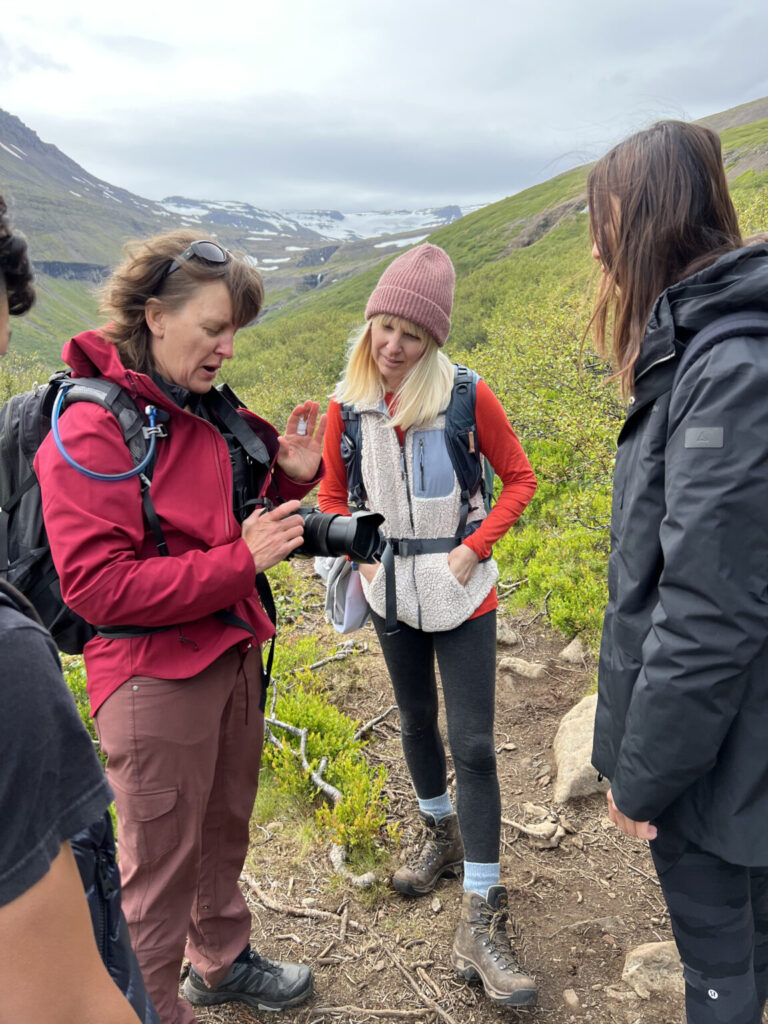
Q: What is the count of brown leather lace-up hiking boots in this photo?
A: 2